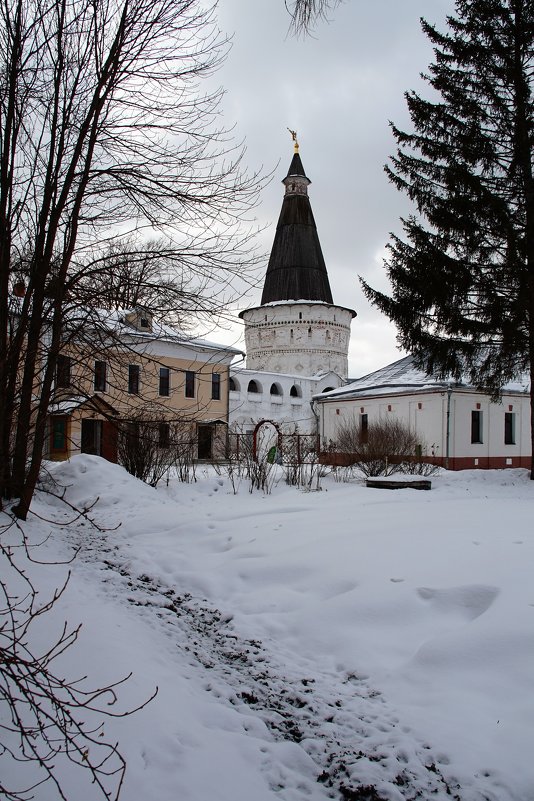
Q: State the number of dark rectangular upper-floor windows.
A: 6